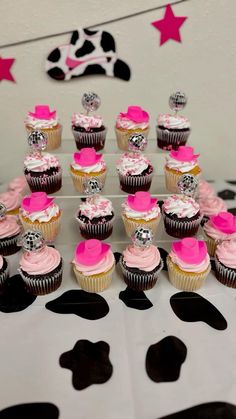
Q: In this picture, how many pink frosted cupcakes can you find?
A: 12